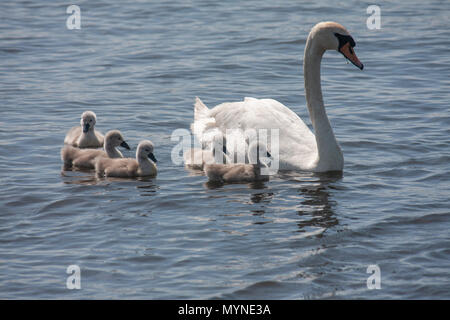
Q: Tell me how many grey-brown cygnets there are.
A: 5